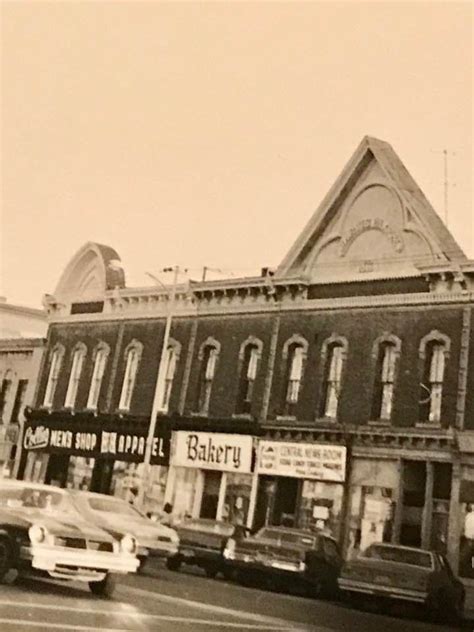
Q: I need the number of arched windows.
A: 11